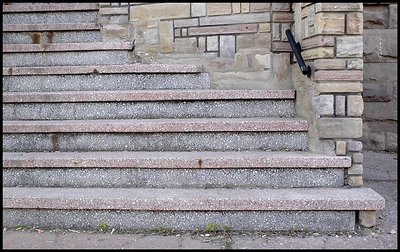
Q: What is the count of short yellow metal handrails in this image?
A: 0